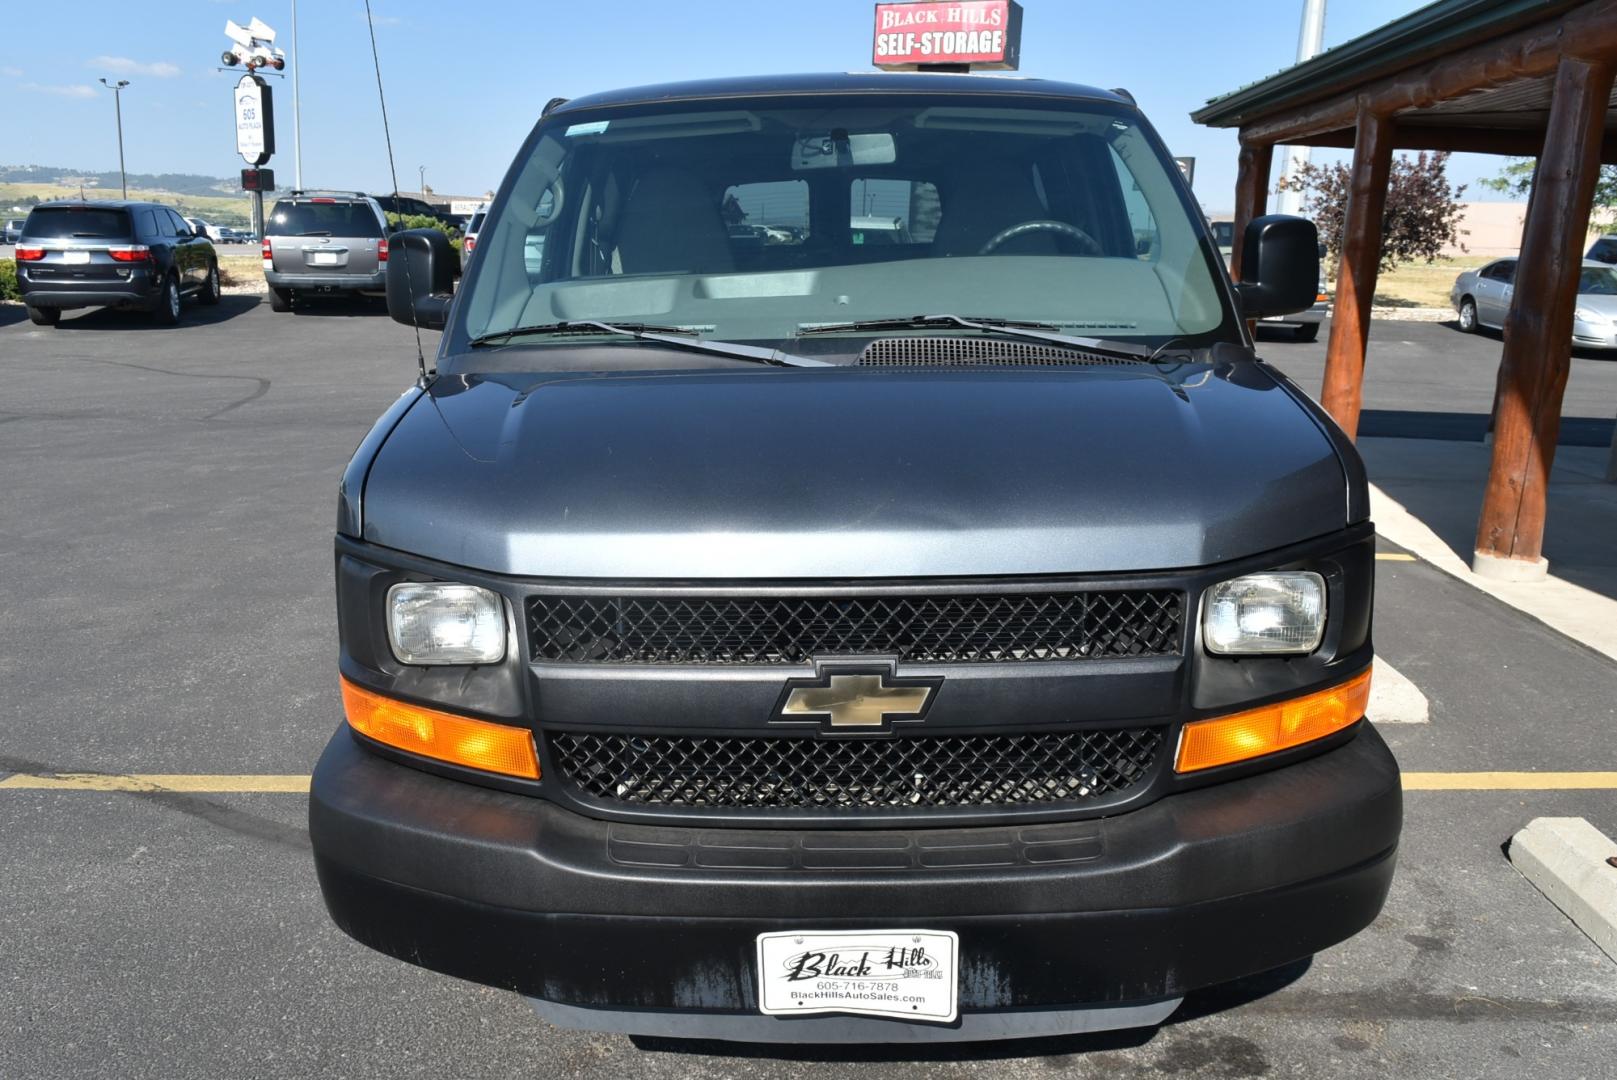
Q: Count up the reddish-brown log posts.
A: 3